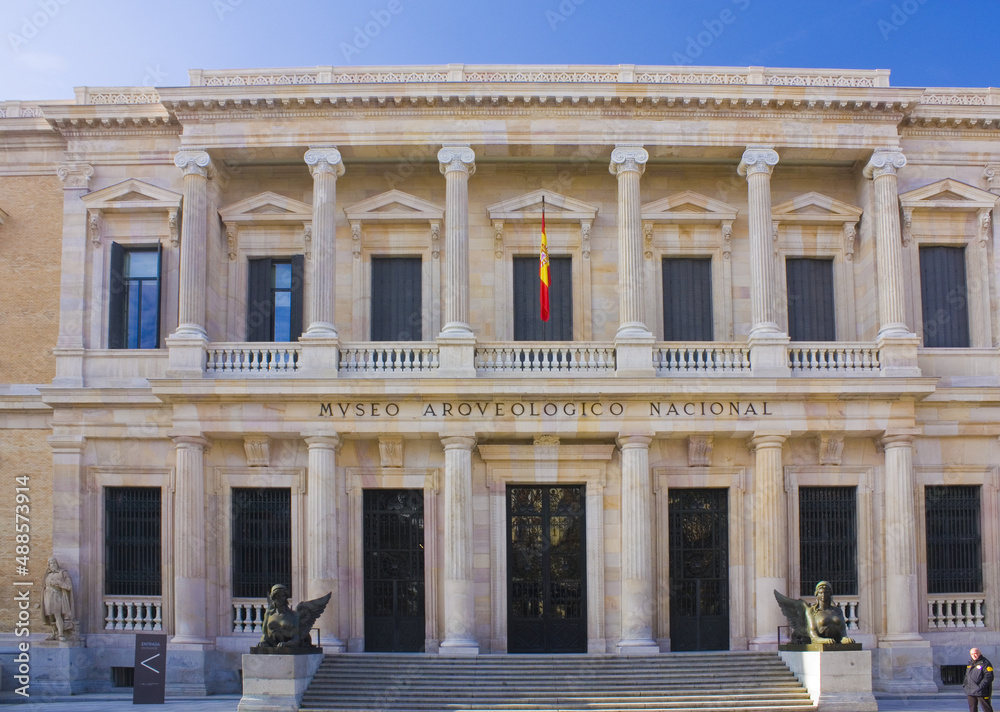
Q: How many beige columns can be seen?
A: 12